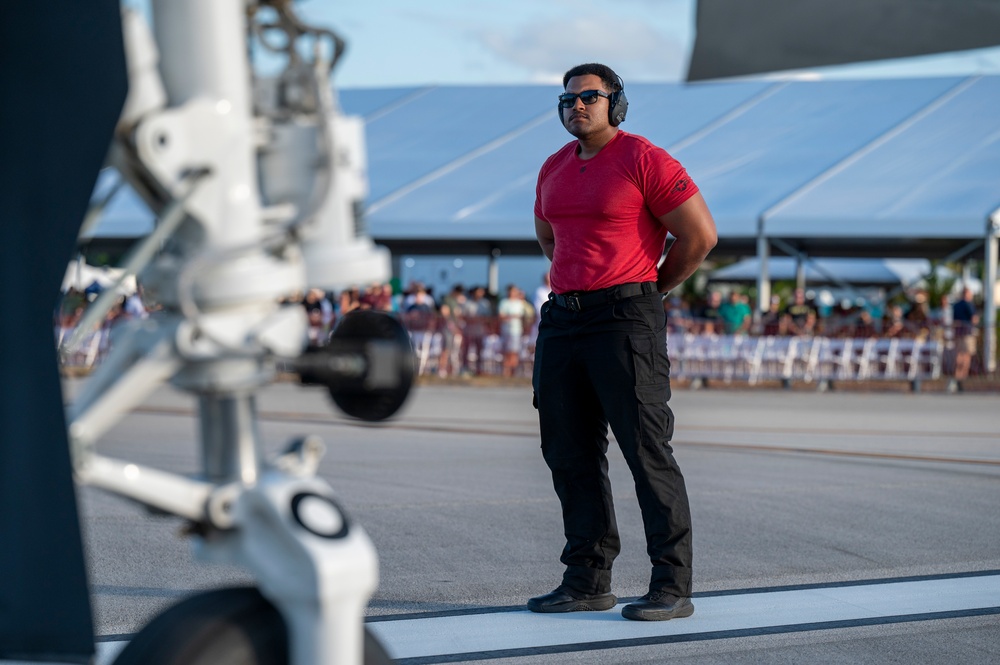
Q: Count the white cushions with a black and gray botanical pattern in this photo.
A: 0